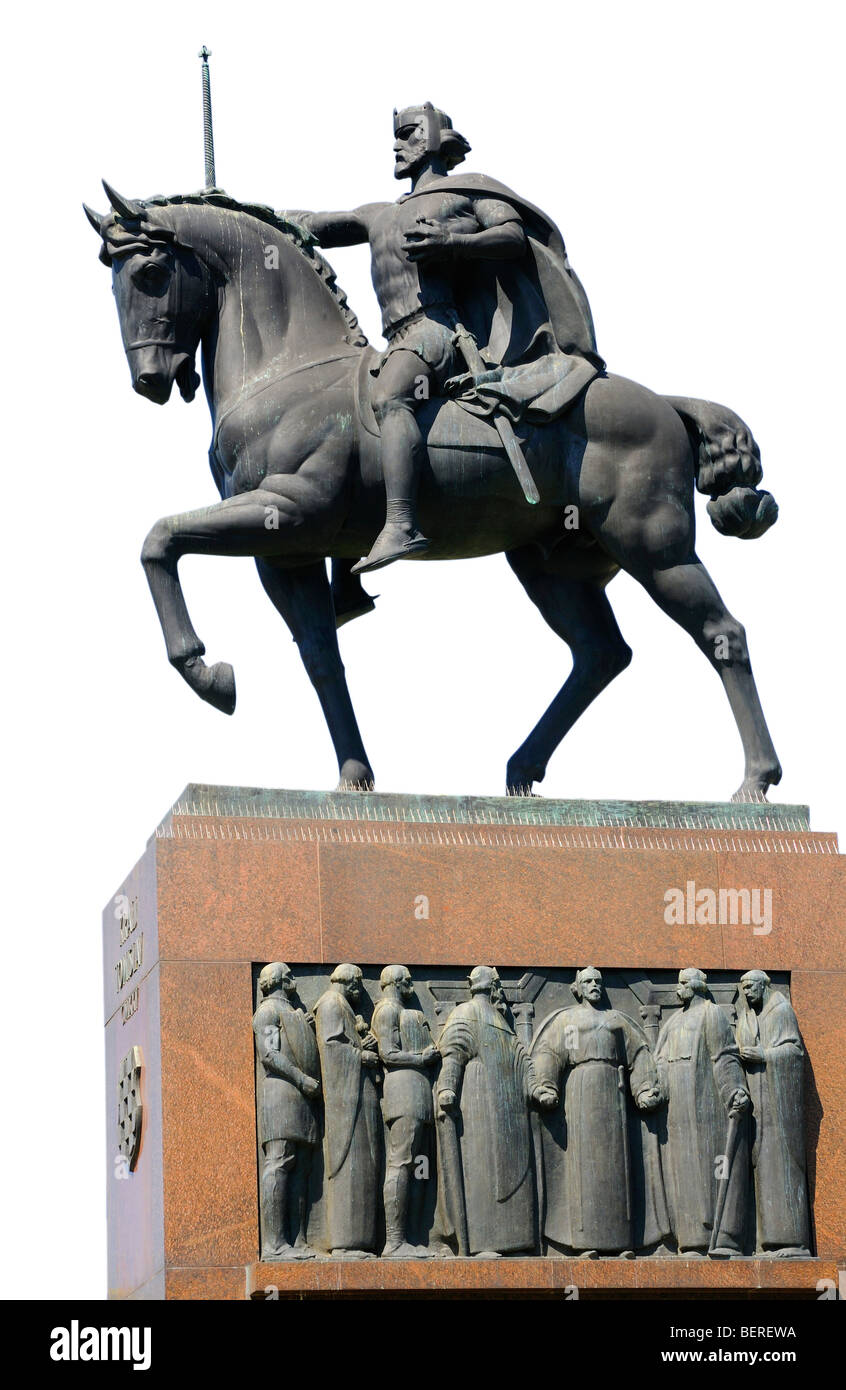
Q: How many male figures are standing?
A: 7